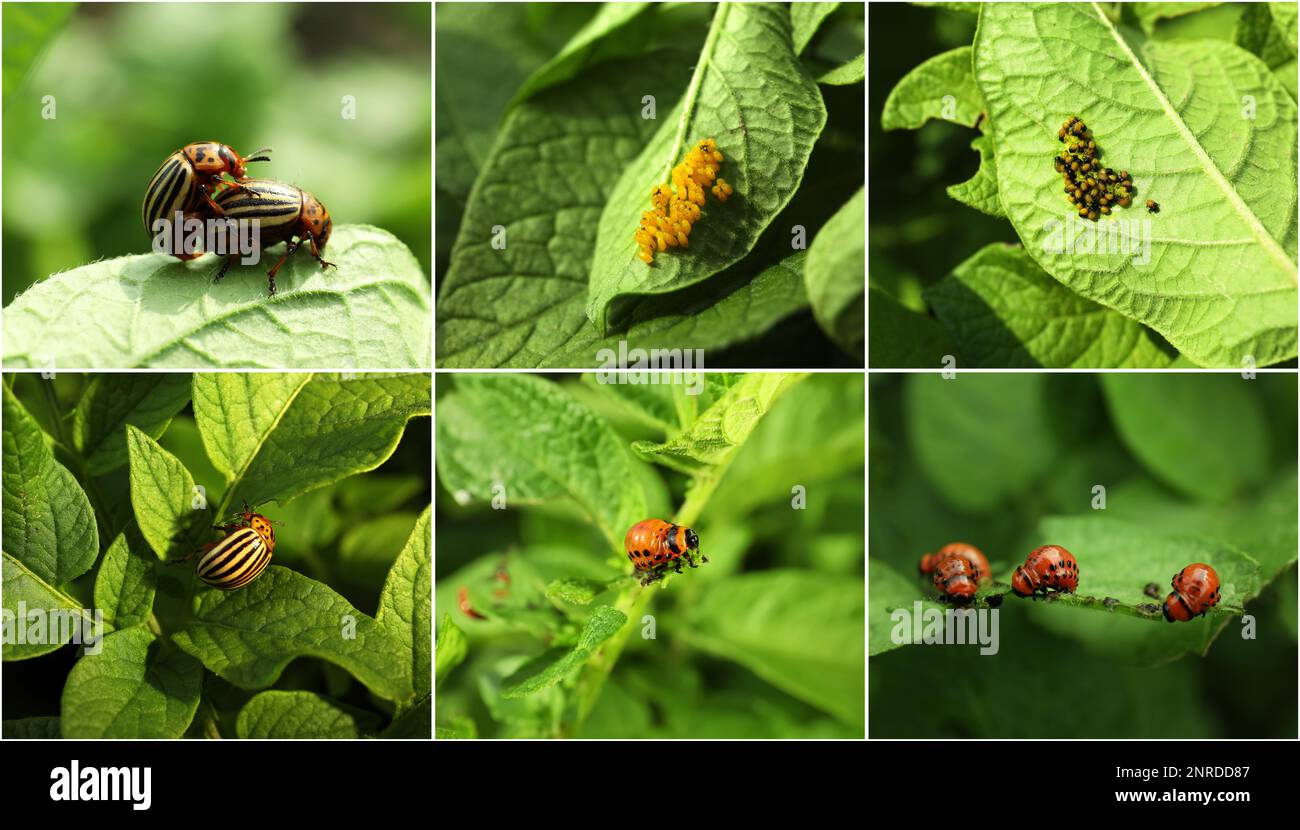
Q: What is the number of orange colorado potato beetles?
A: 5